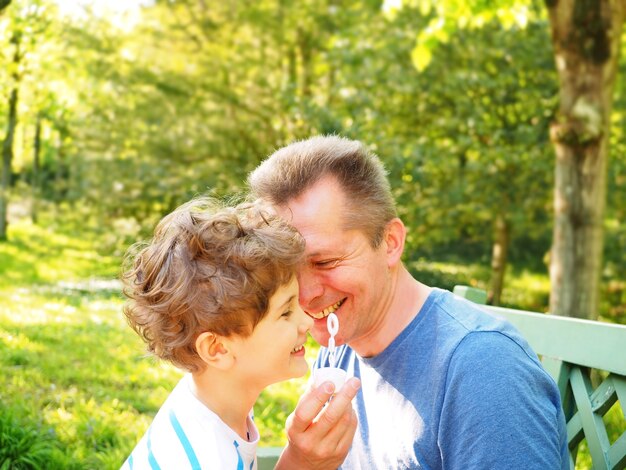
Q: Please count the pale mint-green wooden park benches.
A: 1